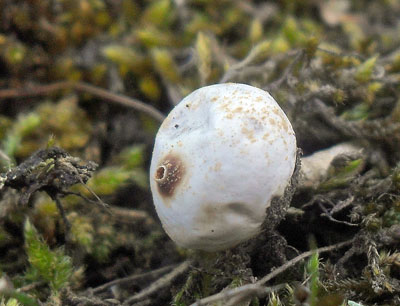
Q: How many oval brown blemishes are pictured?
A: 1